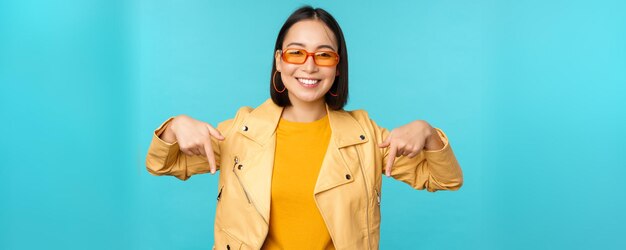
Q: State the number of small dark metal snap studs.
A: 4